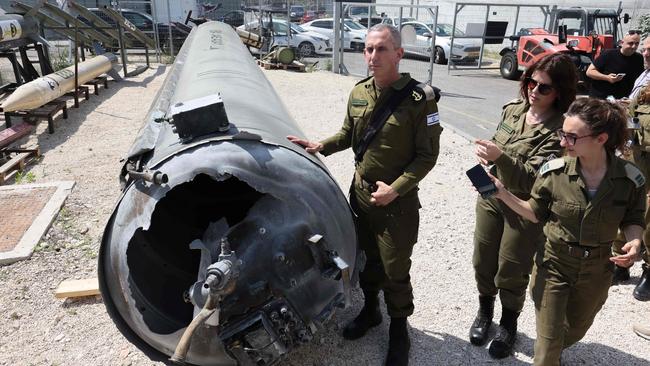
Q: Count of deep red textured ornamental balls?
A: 0